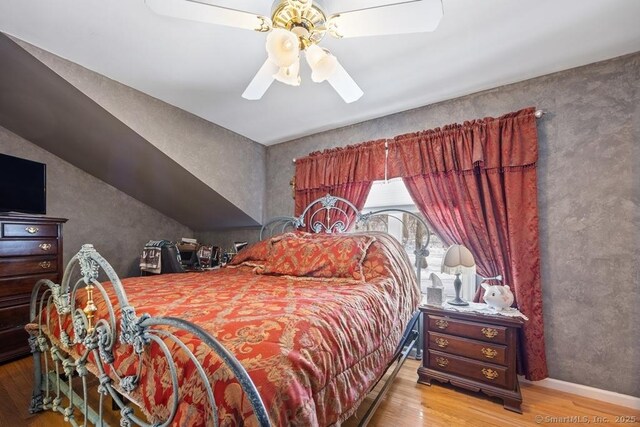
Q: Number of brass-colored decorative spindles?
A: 1